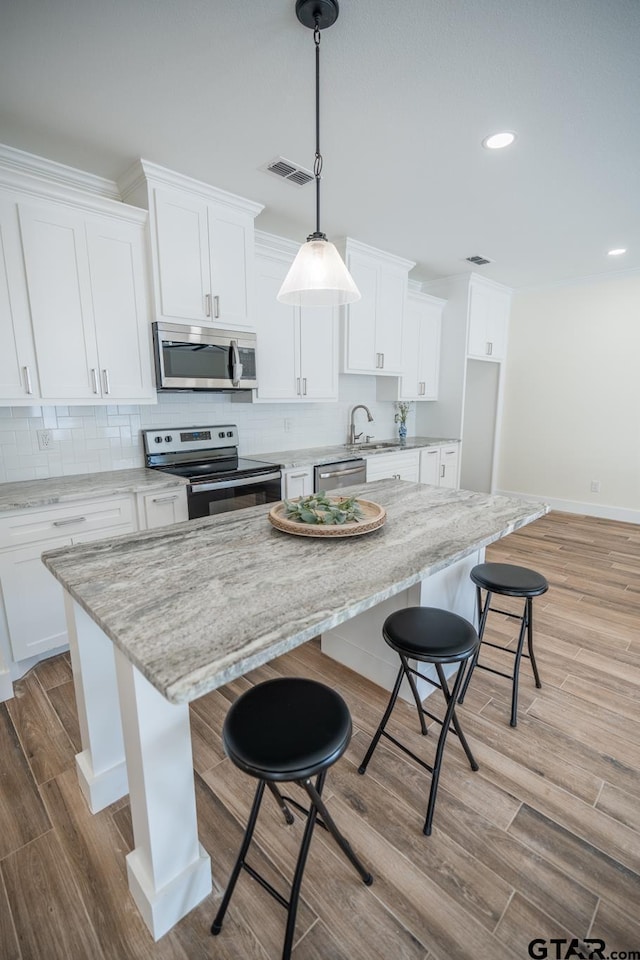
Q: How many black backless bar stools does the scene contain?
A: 3